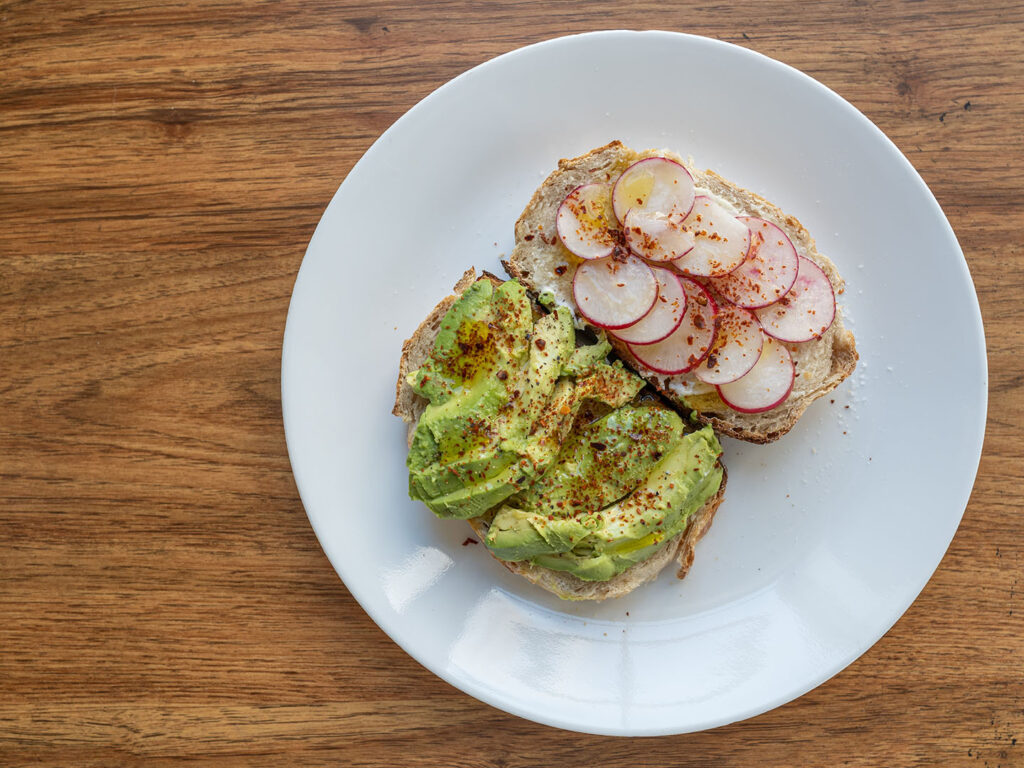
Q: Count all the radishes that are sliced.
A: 11